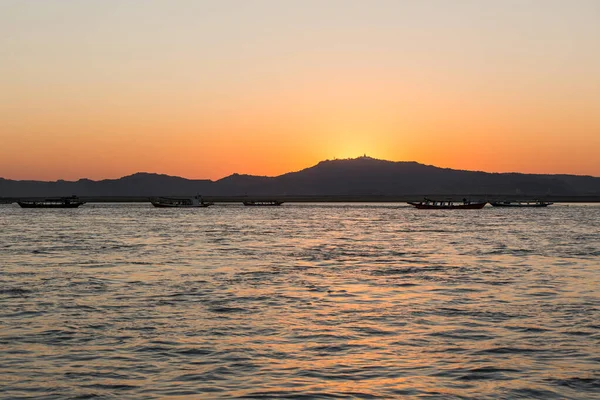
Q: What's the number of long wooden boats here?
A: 5